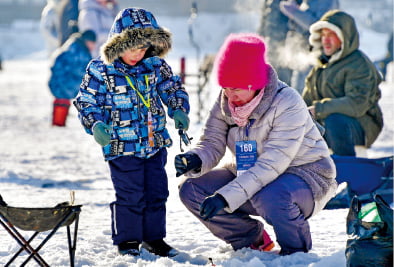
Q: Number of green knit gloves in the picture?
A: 2